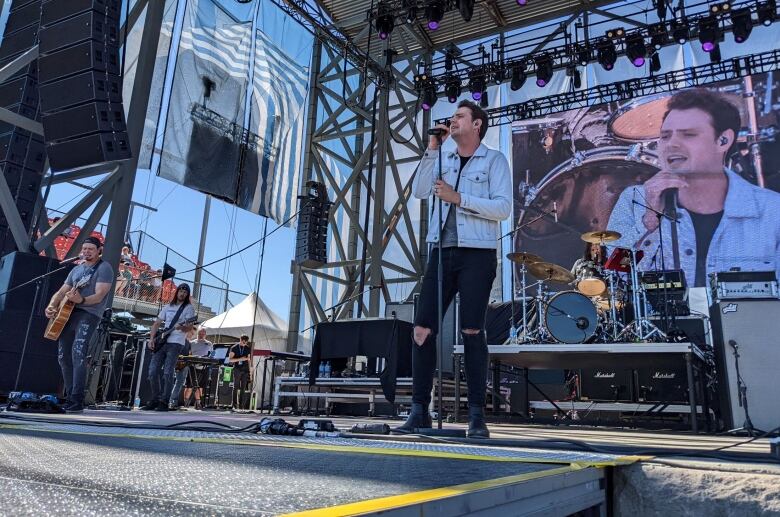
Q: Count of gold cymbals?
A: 3